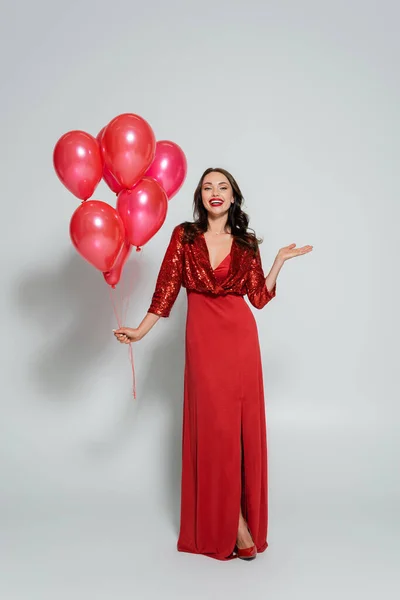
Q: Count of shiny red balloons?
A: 7